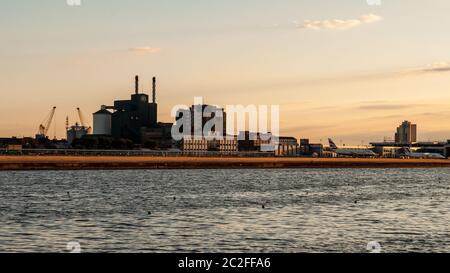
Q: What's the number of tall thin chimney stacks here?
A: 2